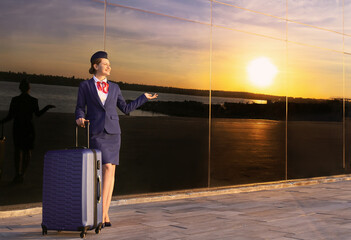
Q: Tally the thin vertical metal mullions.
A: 4